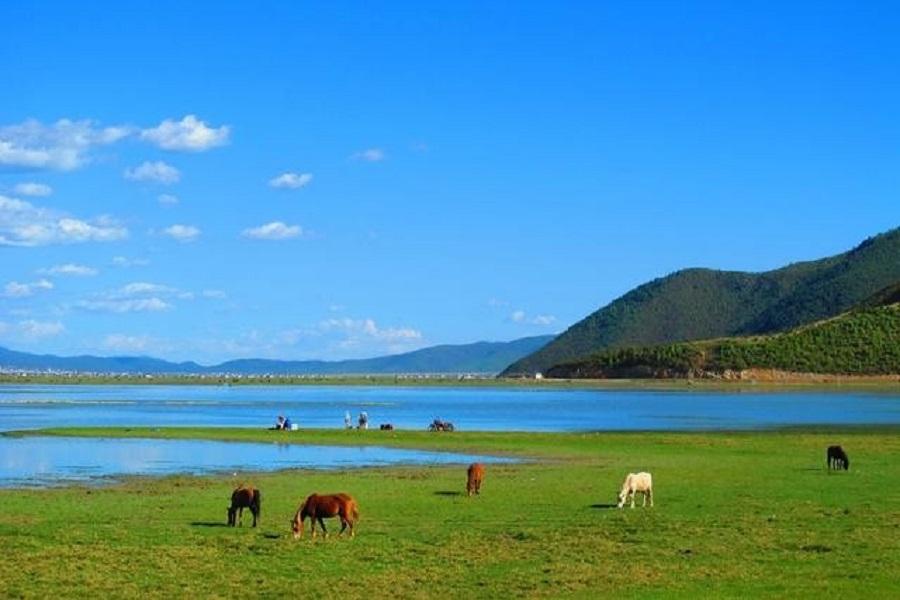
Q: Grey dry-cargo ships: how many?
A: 0